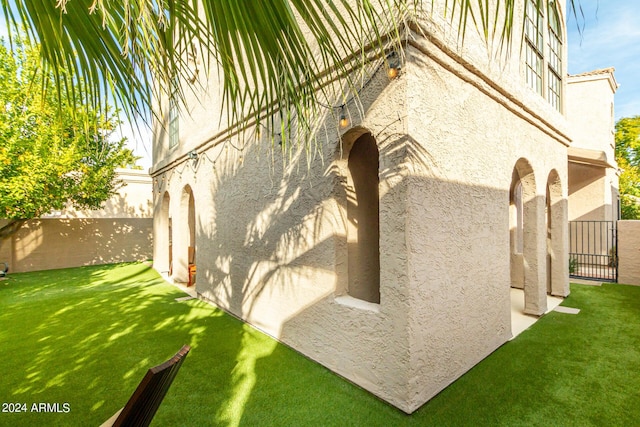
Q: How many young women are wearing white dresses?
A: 0